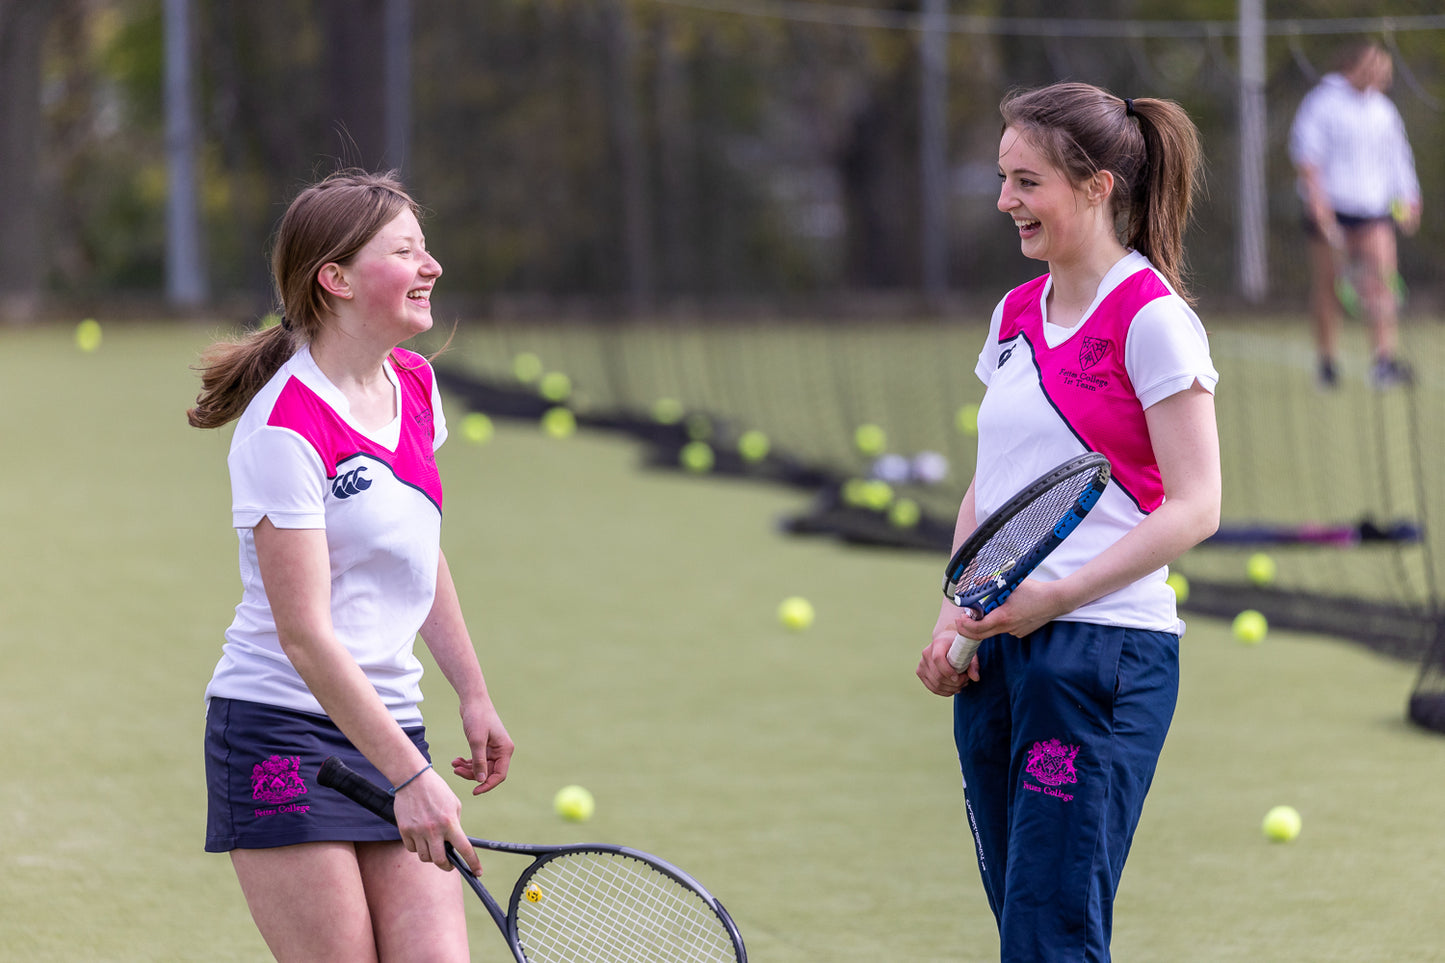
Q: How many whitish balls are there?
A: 2